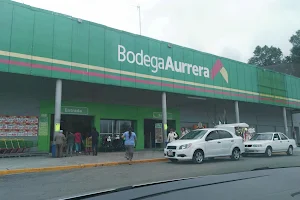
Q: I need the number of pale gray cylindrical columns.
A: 4